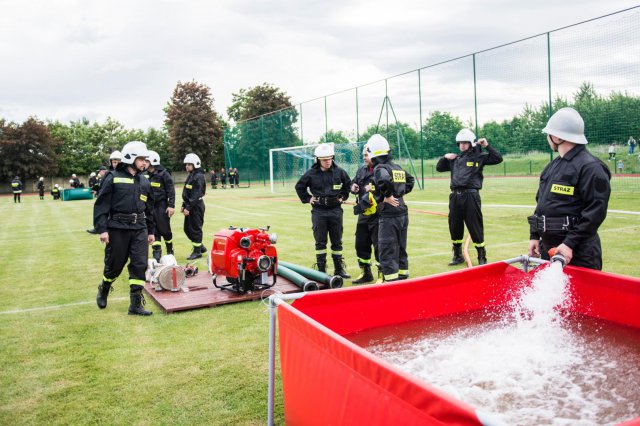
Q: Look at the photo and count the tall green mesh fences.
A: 1